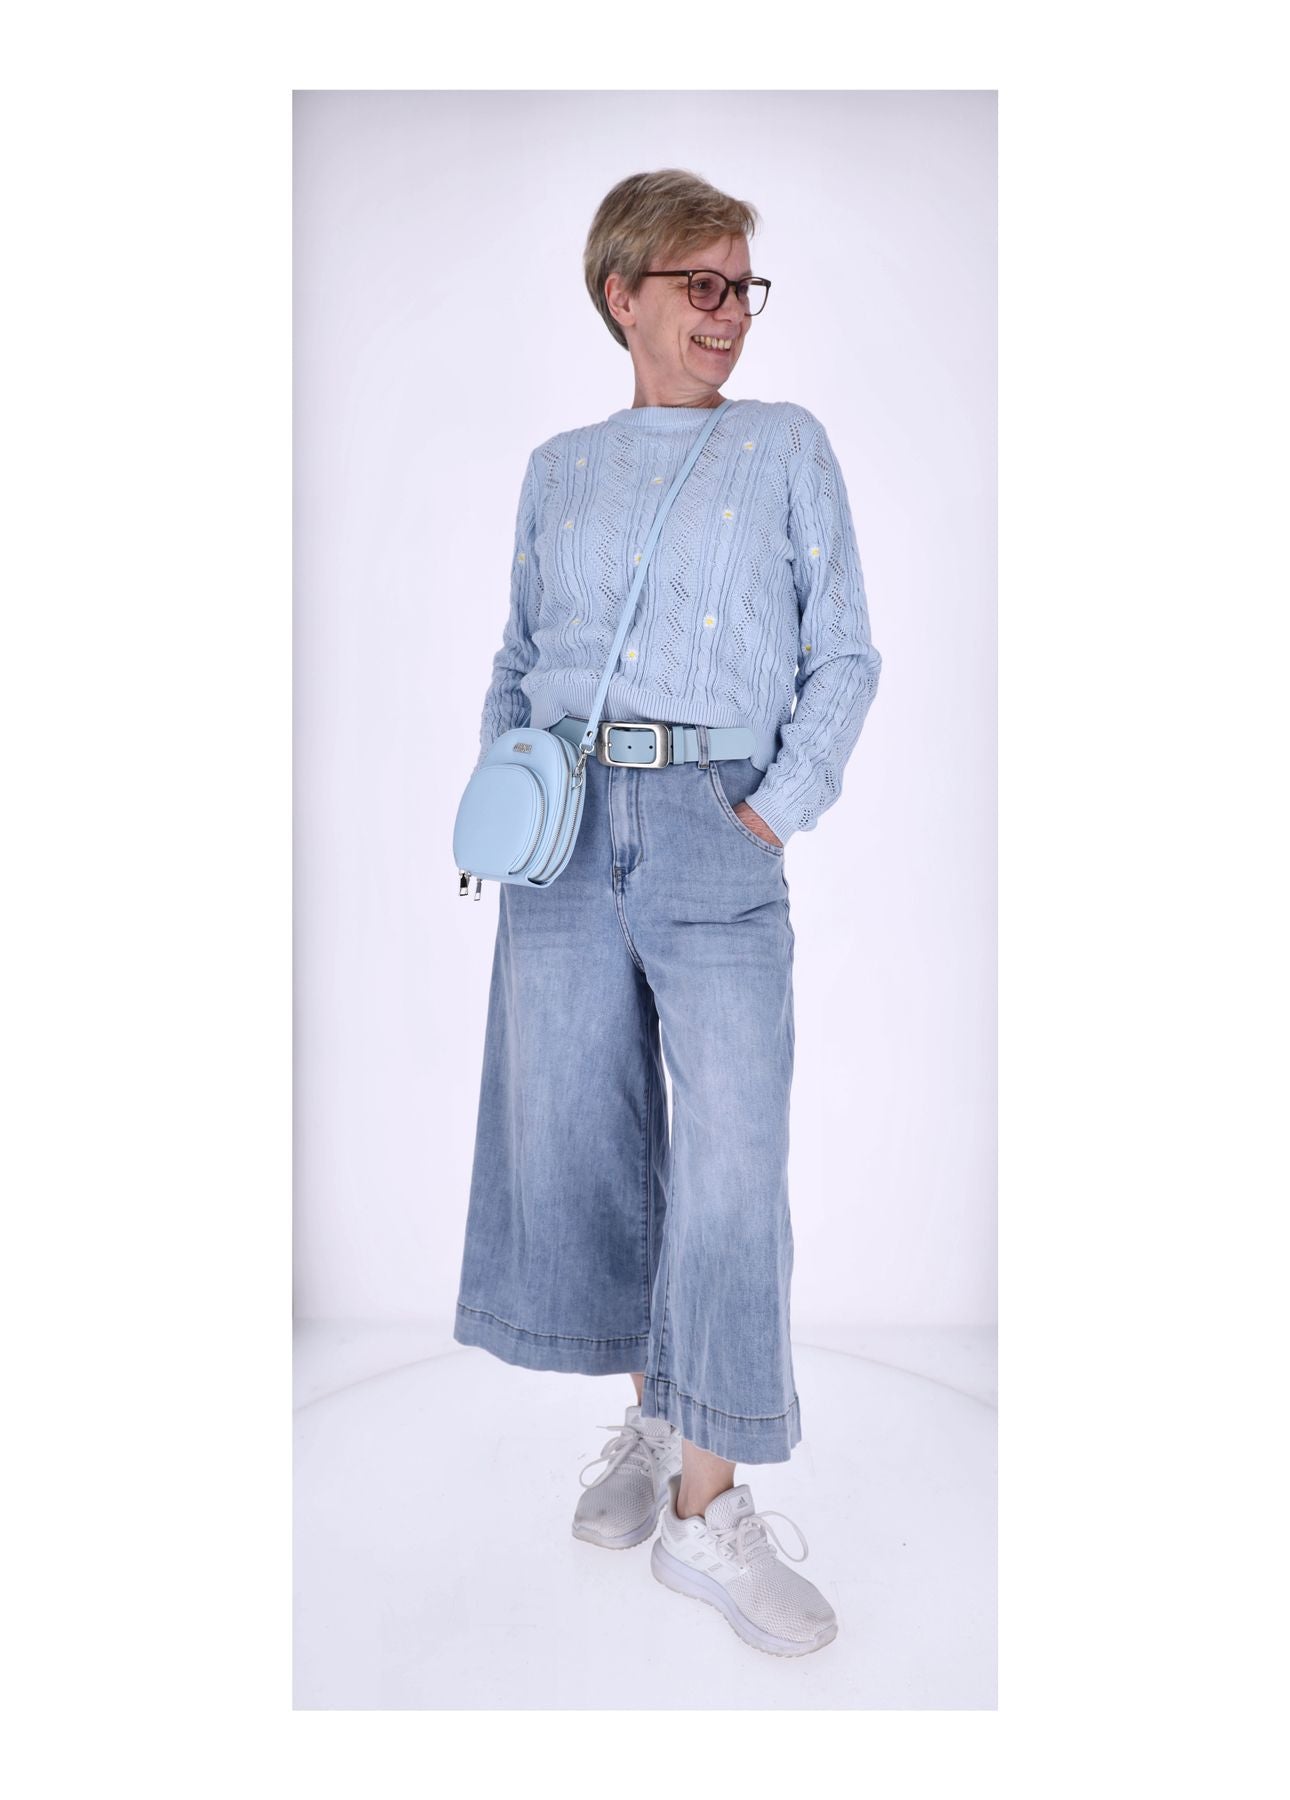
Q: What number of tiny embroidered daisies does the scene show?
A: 12